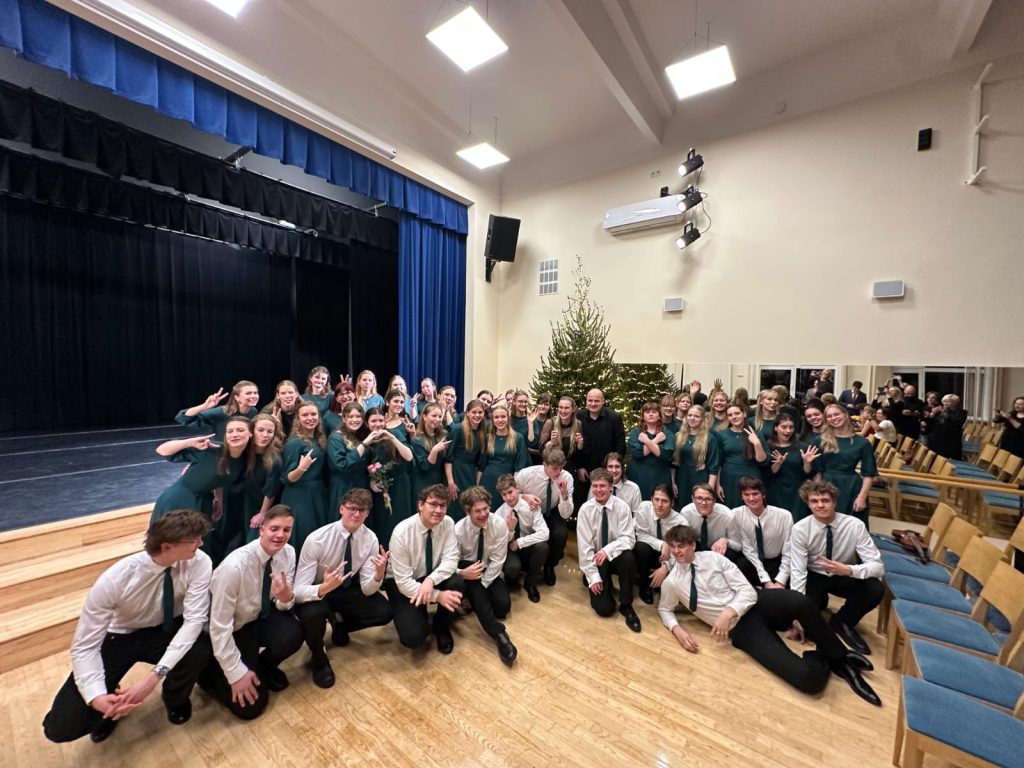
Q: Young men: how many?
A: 14